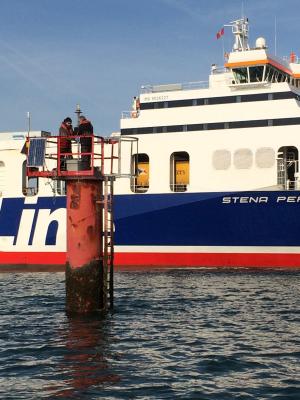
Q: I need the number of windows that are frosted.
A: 3